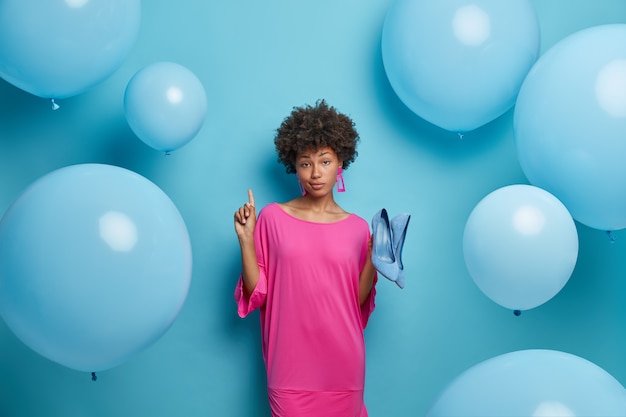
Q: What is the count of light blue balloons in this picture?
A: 7